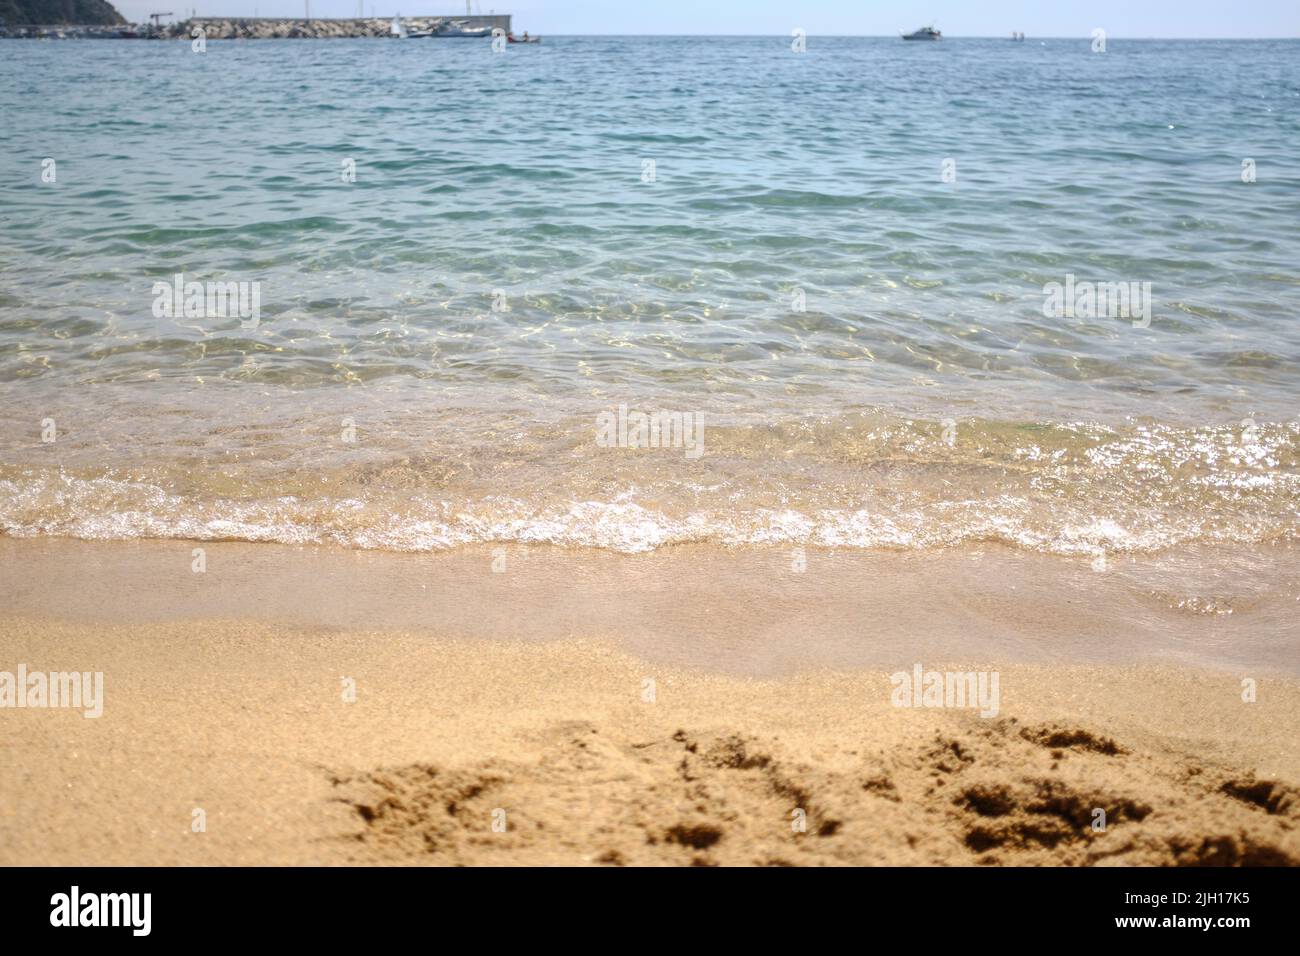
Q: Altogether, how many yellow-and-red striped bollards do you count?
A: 0